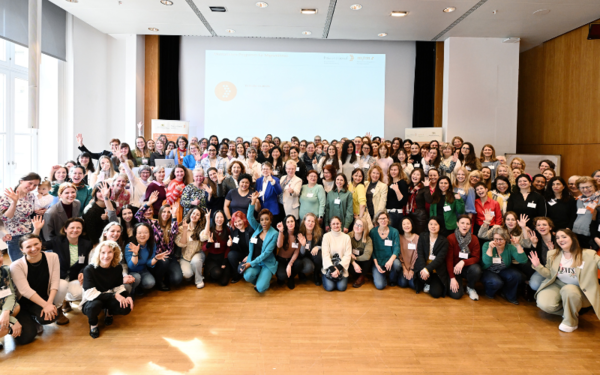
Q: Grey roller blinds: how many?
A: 2